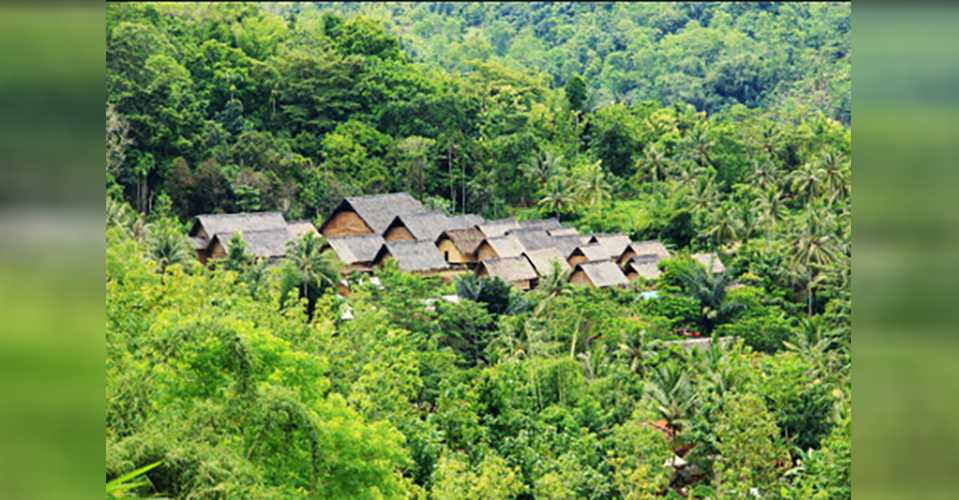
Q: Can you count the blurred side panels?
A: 2